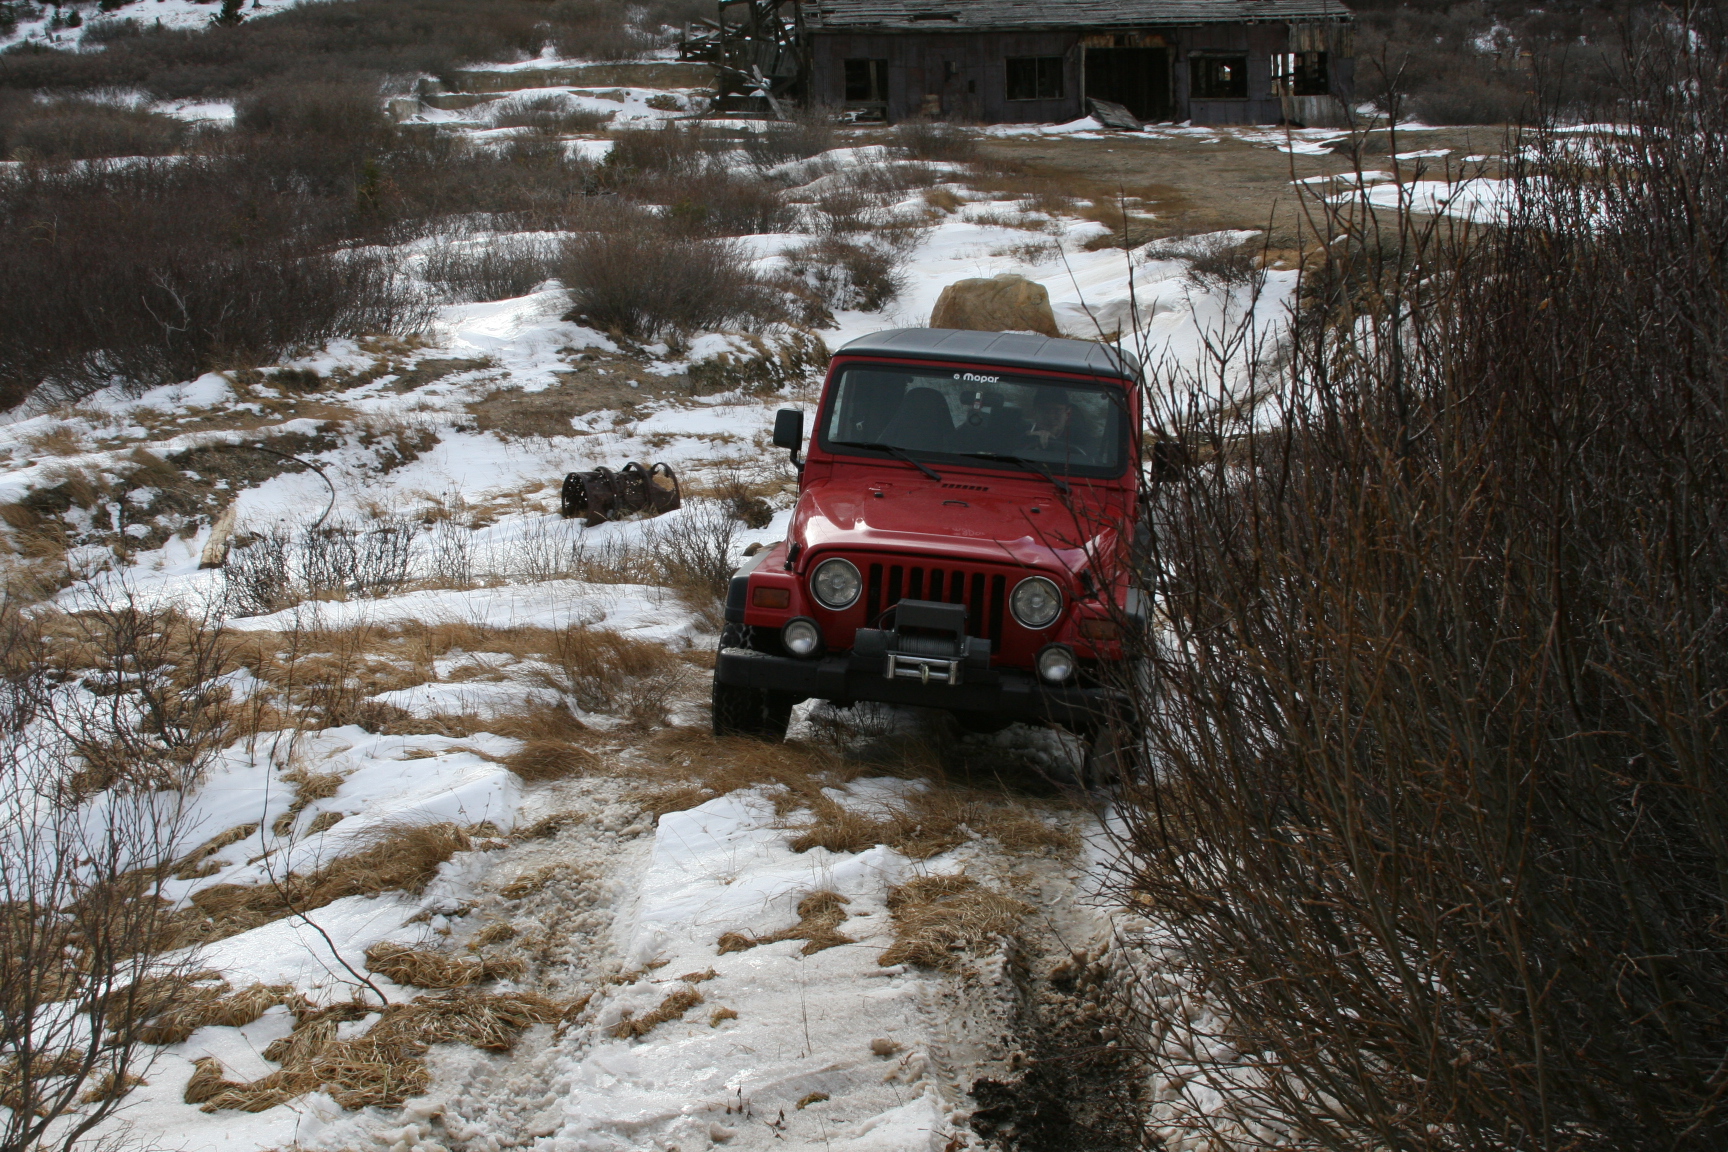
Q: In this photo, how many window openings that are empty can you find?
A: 4